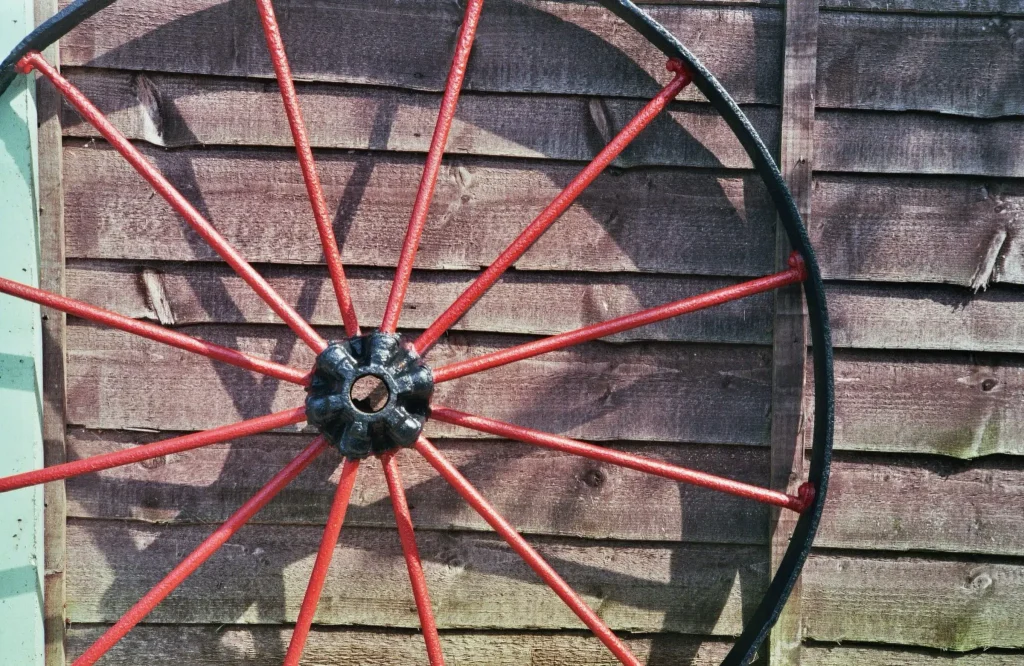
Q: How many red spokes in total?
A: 12